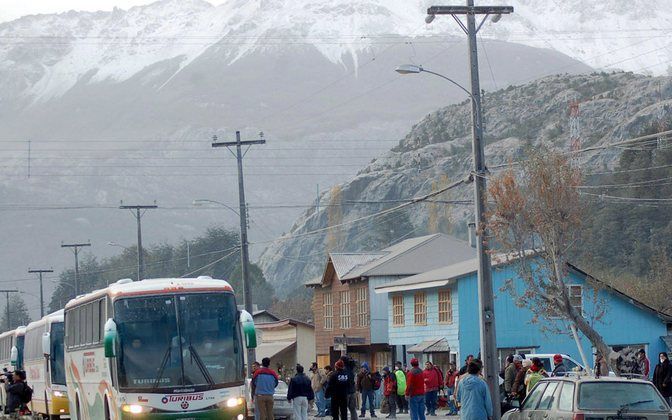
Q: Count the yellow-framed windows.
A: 3